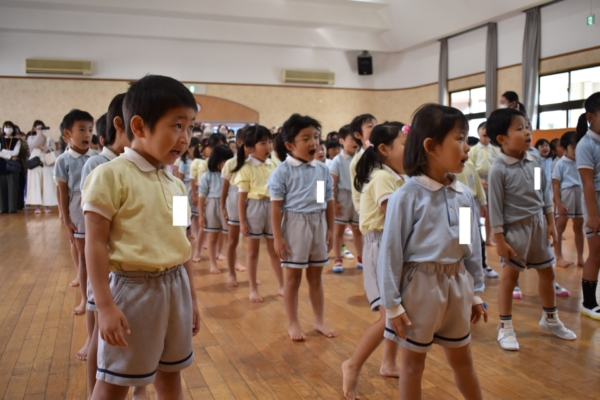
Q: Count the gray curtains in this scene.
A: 3